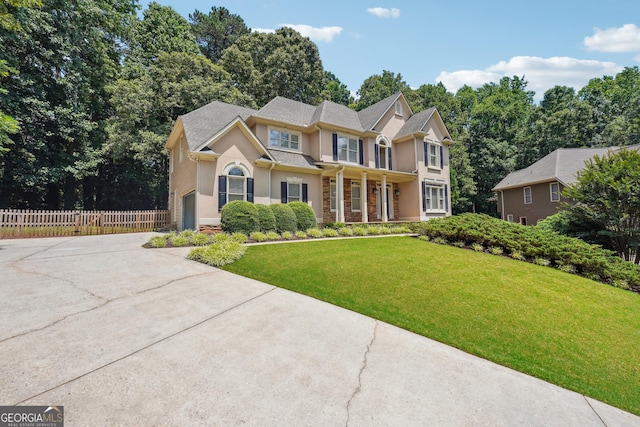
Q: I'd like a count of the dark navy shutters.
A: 12